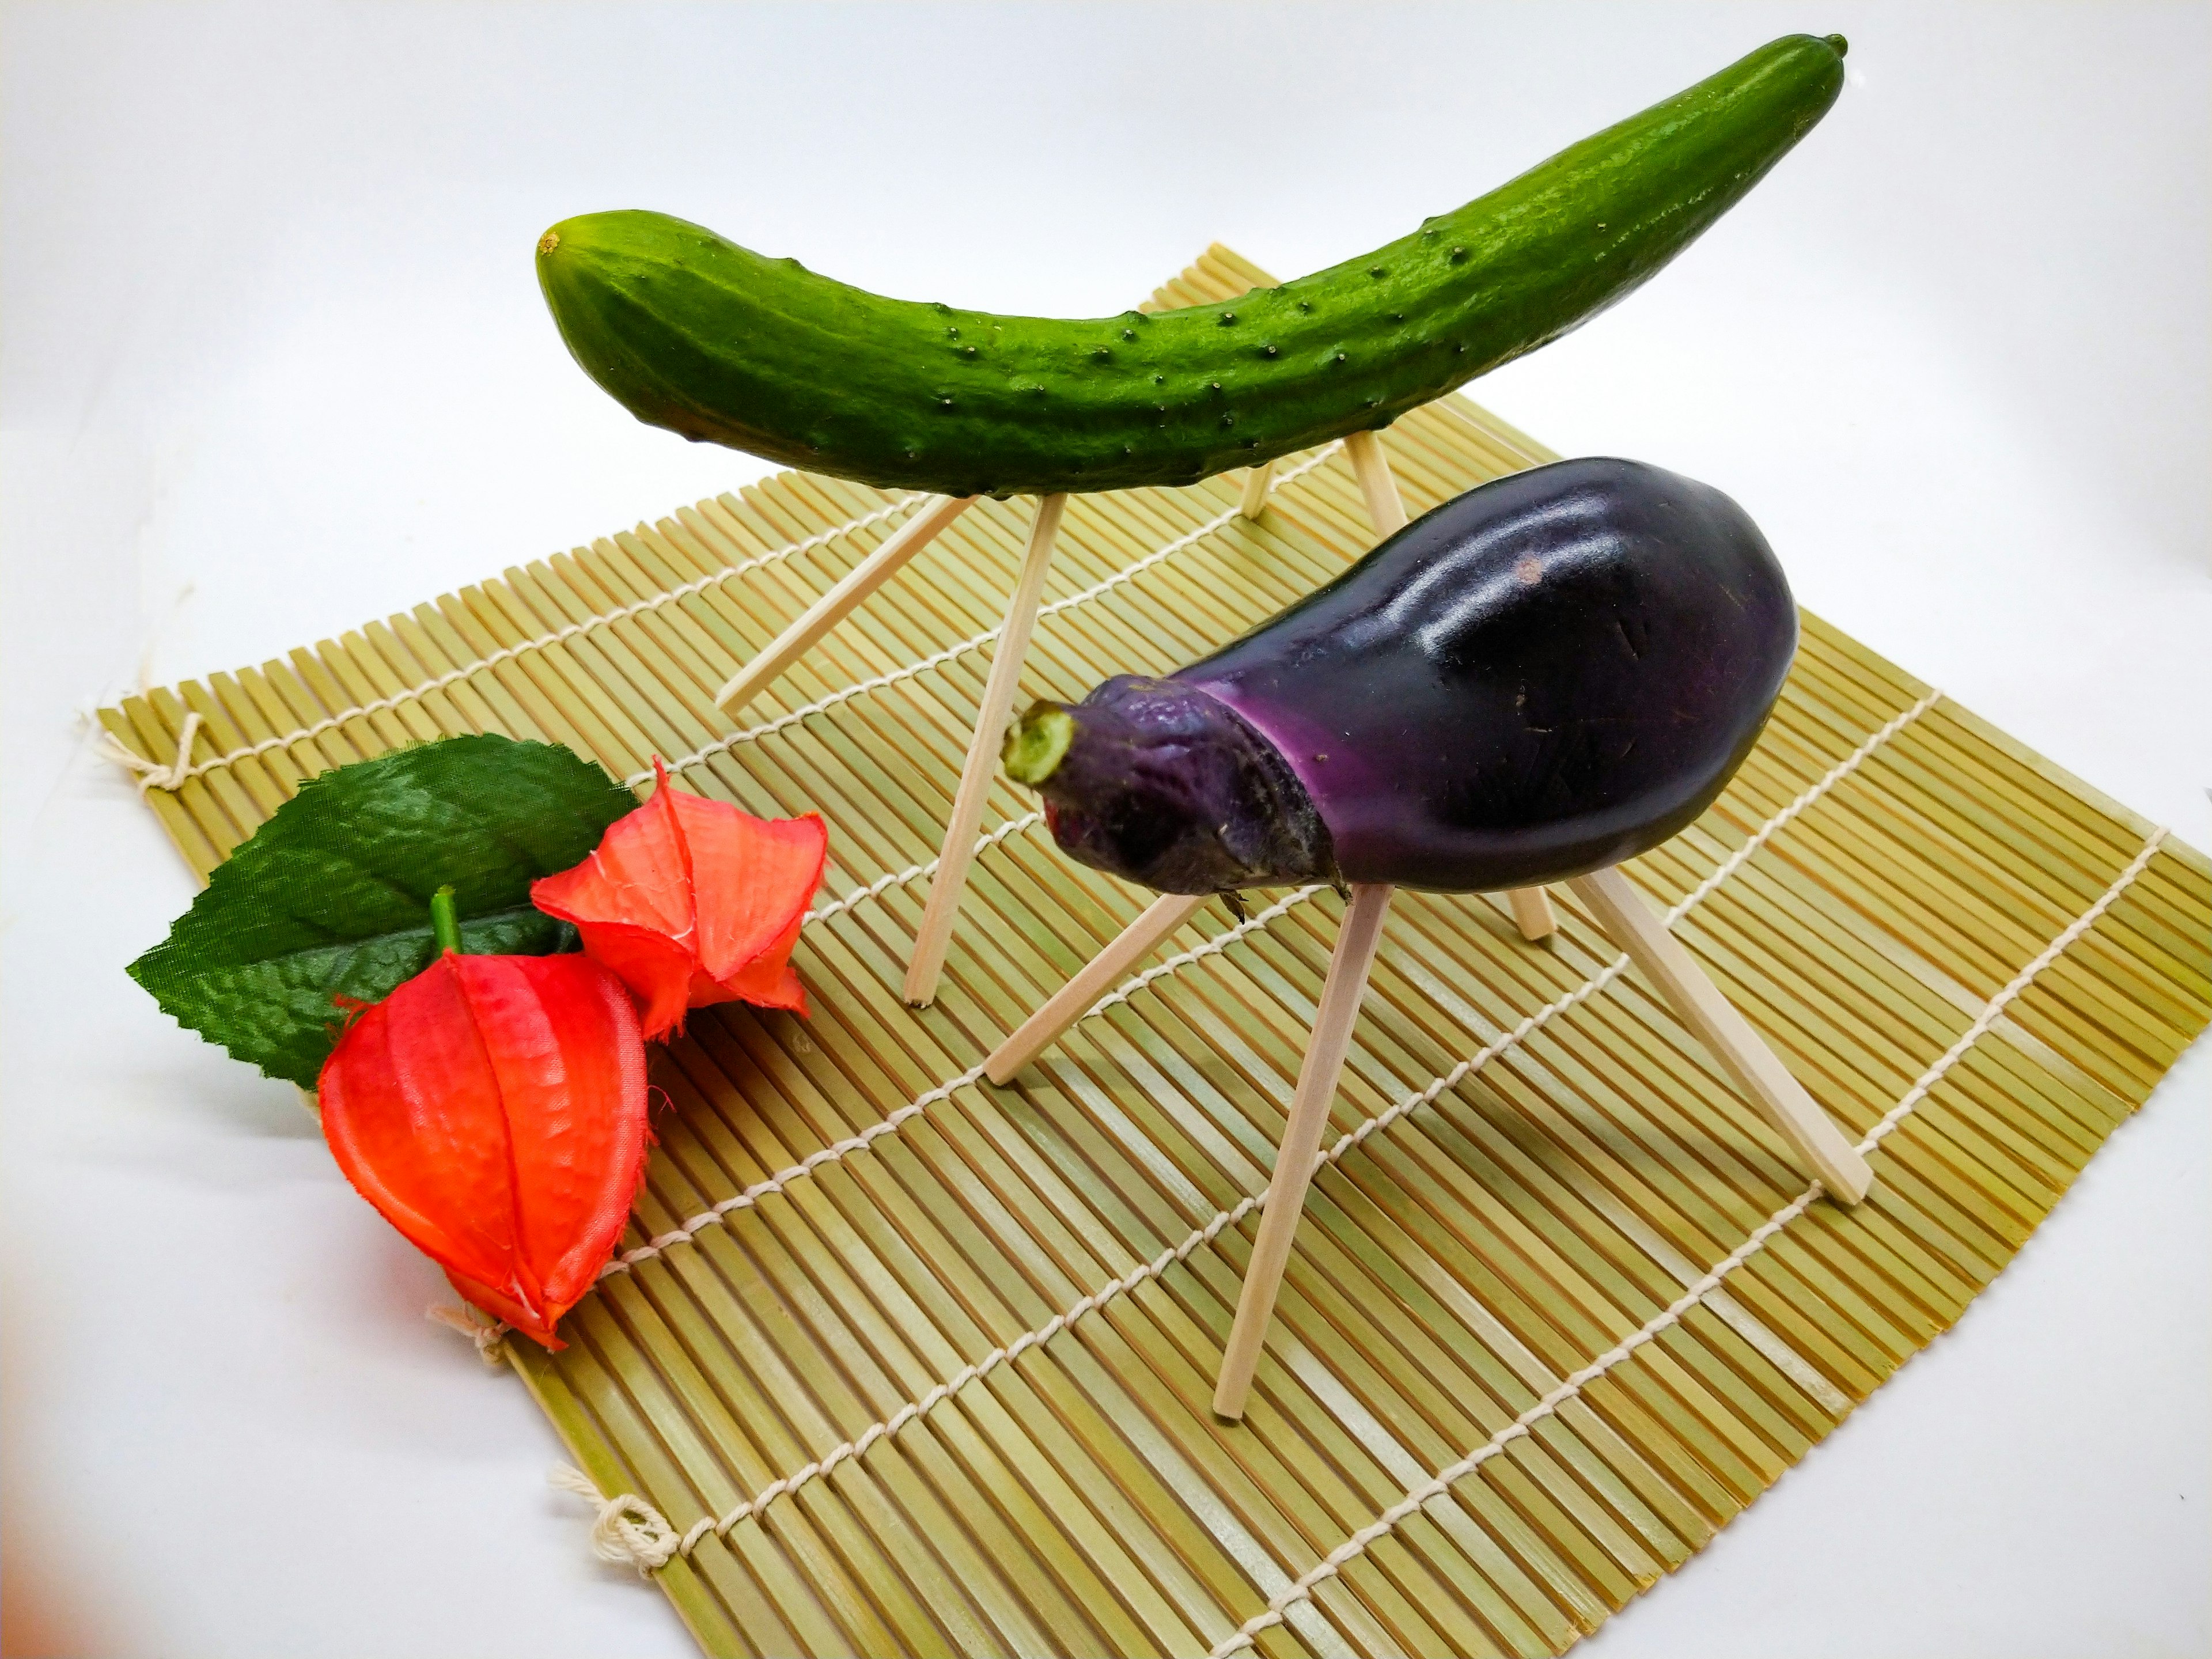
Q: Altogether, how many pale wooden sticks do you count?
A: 8